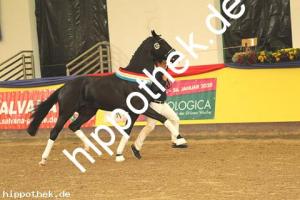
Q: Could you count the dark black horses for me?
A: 1